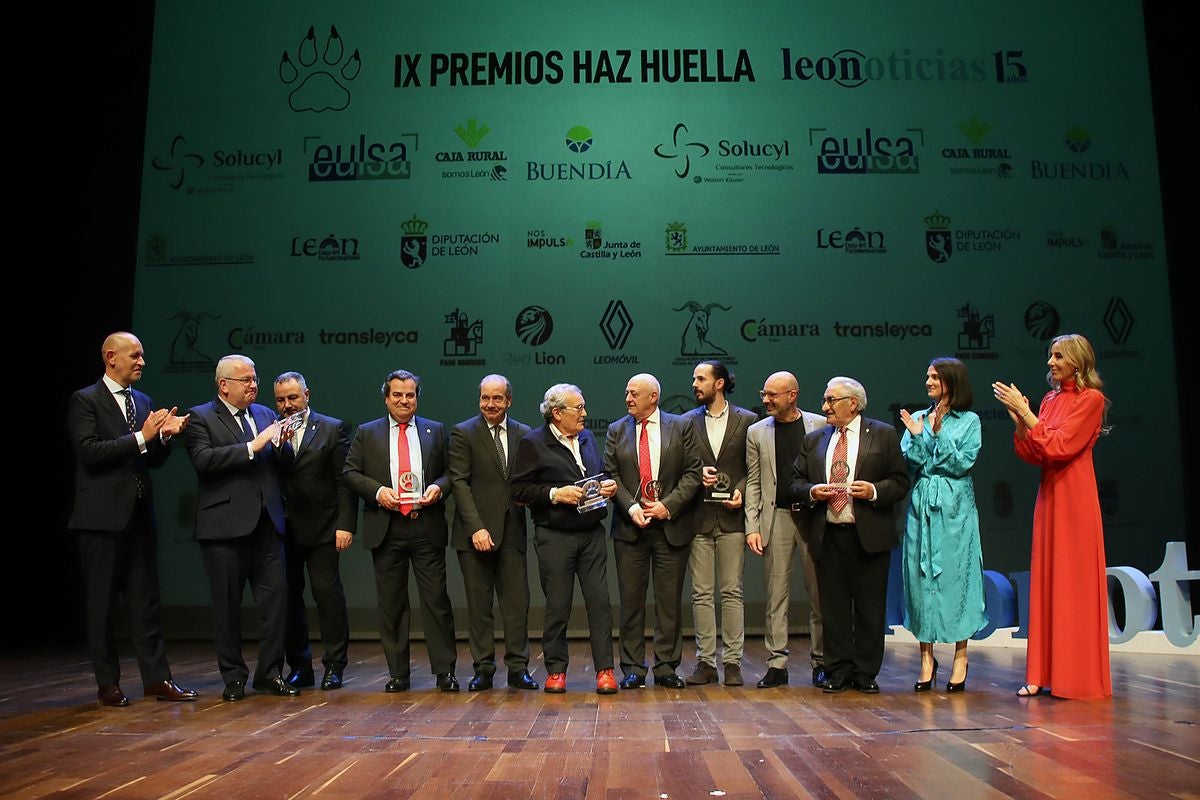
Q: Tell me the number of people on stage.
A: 12